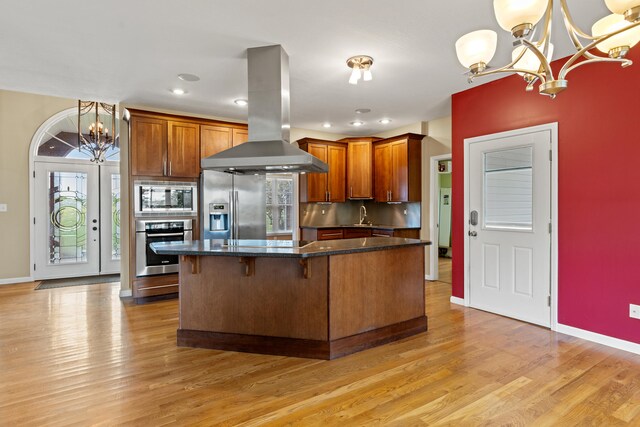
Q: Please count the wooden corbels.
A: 3